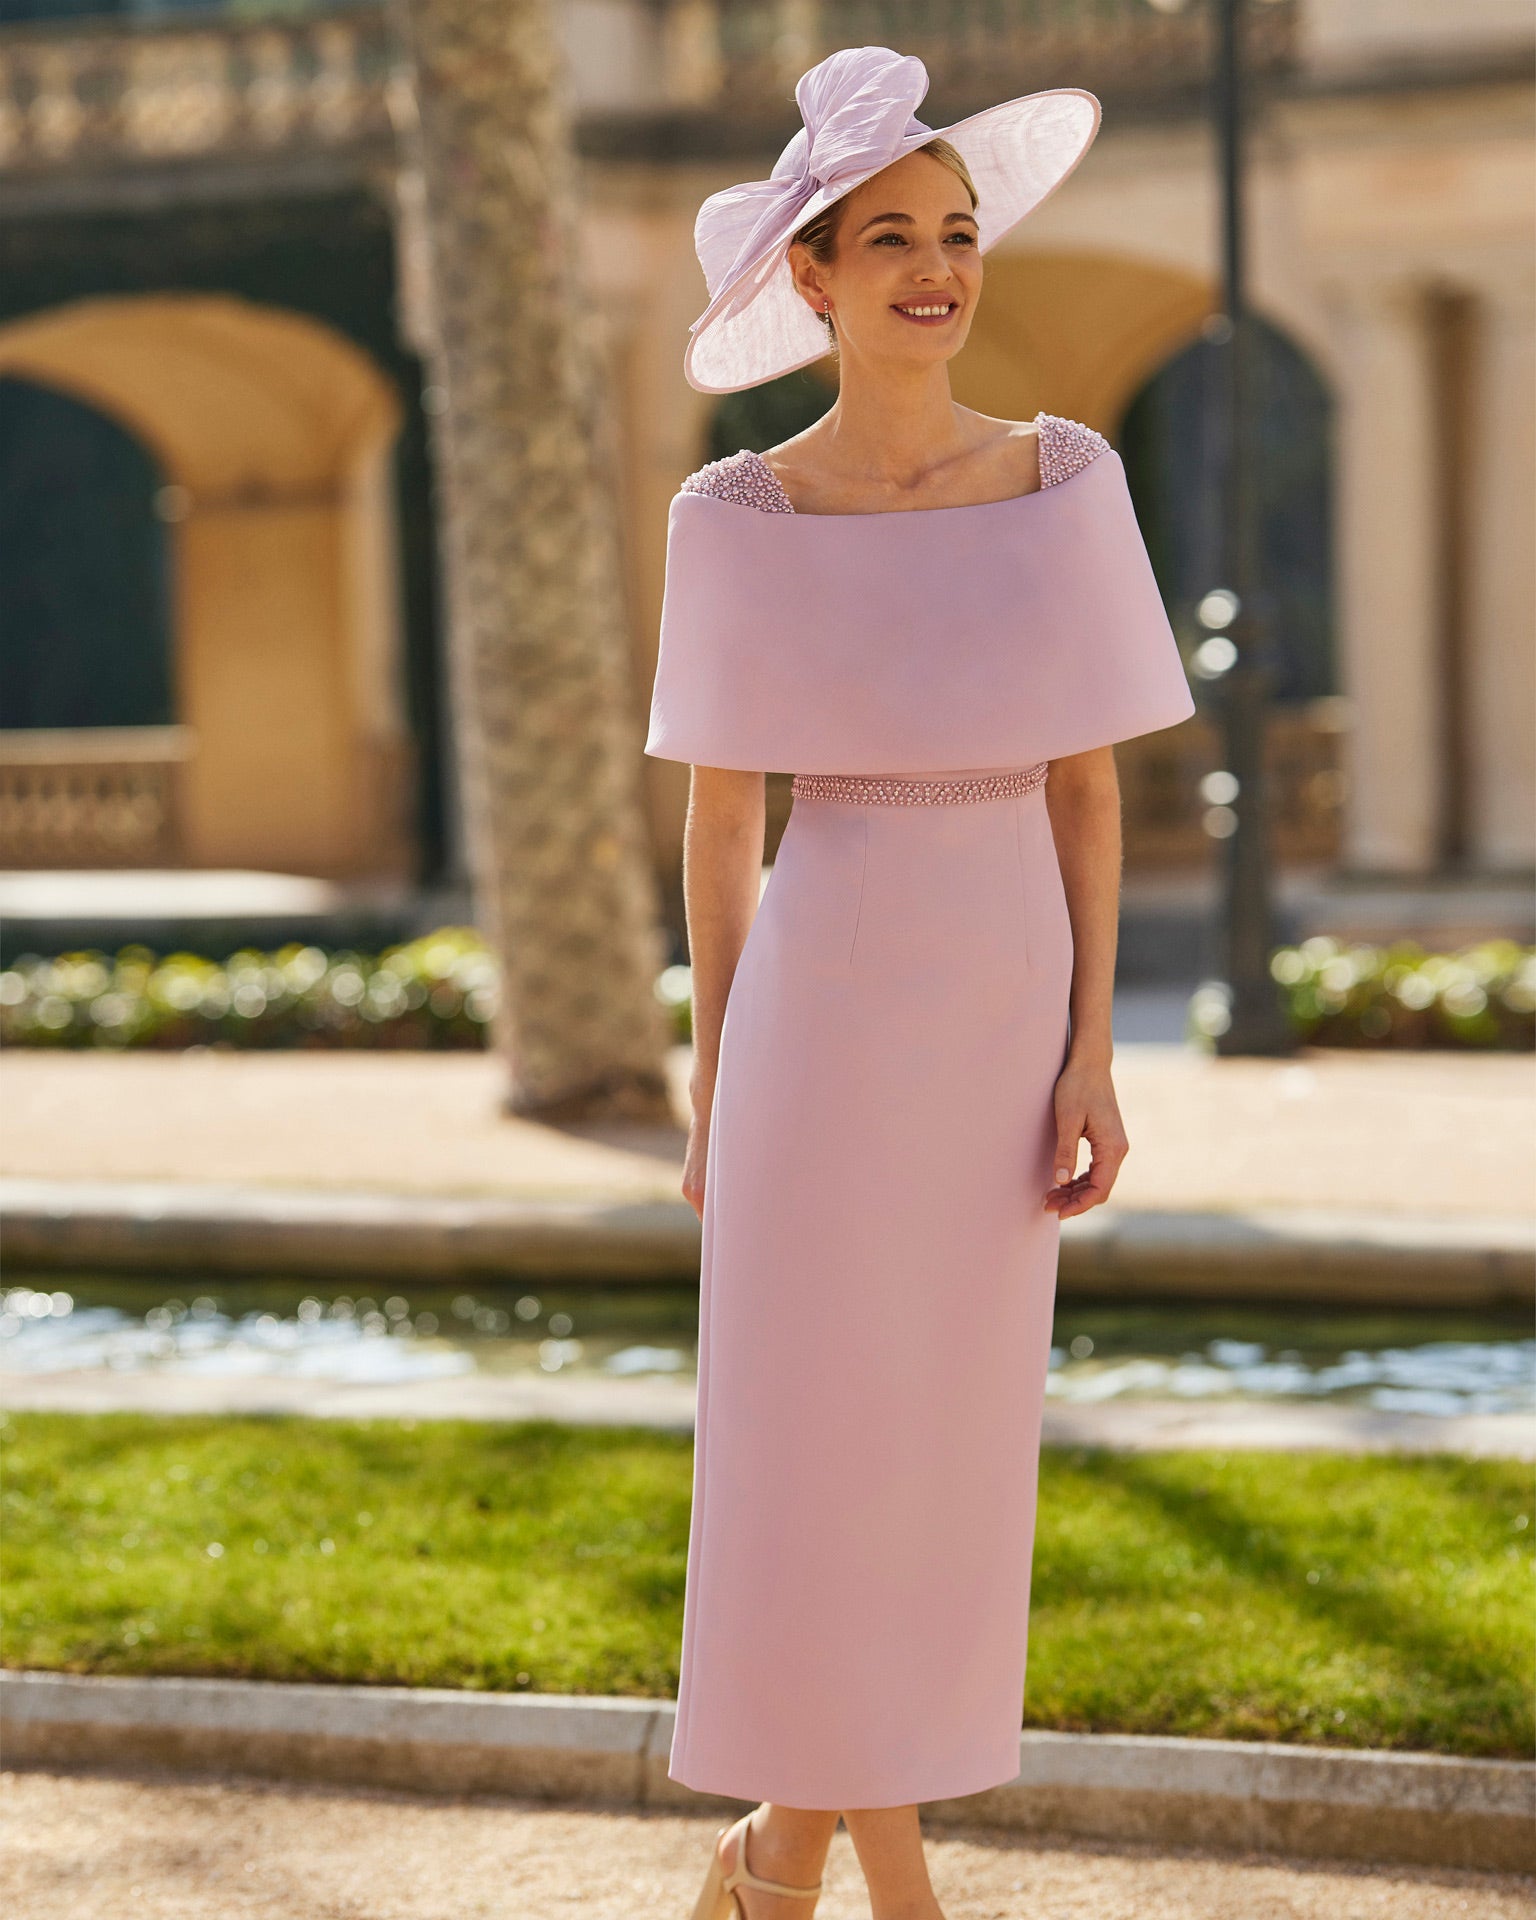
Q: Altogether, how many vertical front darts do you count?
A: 2